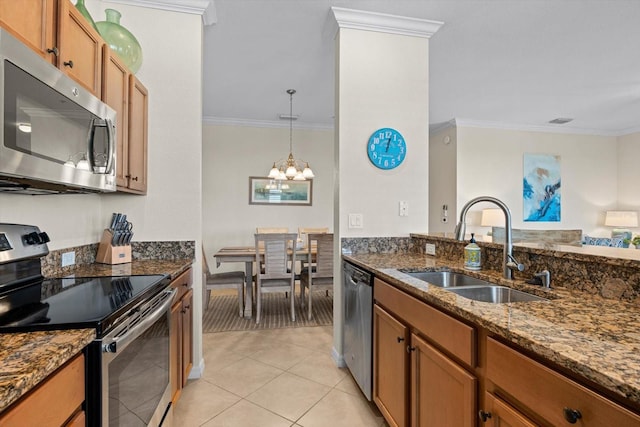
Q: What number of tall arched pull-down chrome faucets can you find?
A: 1